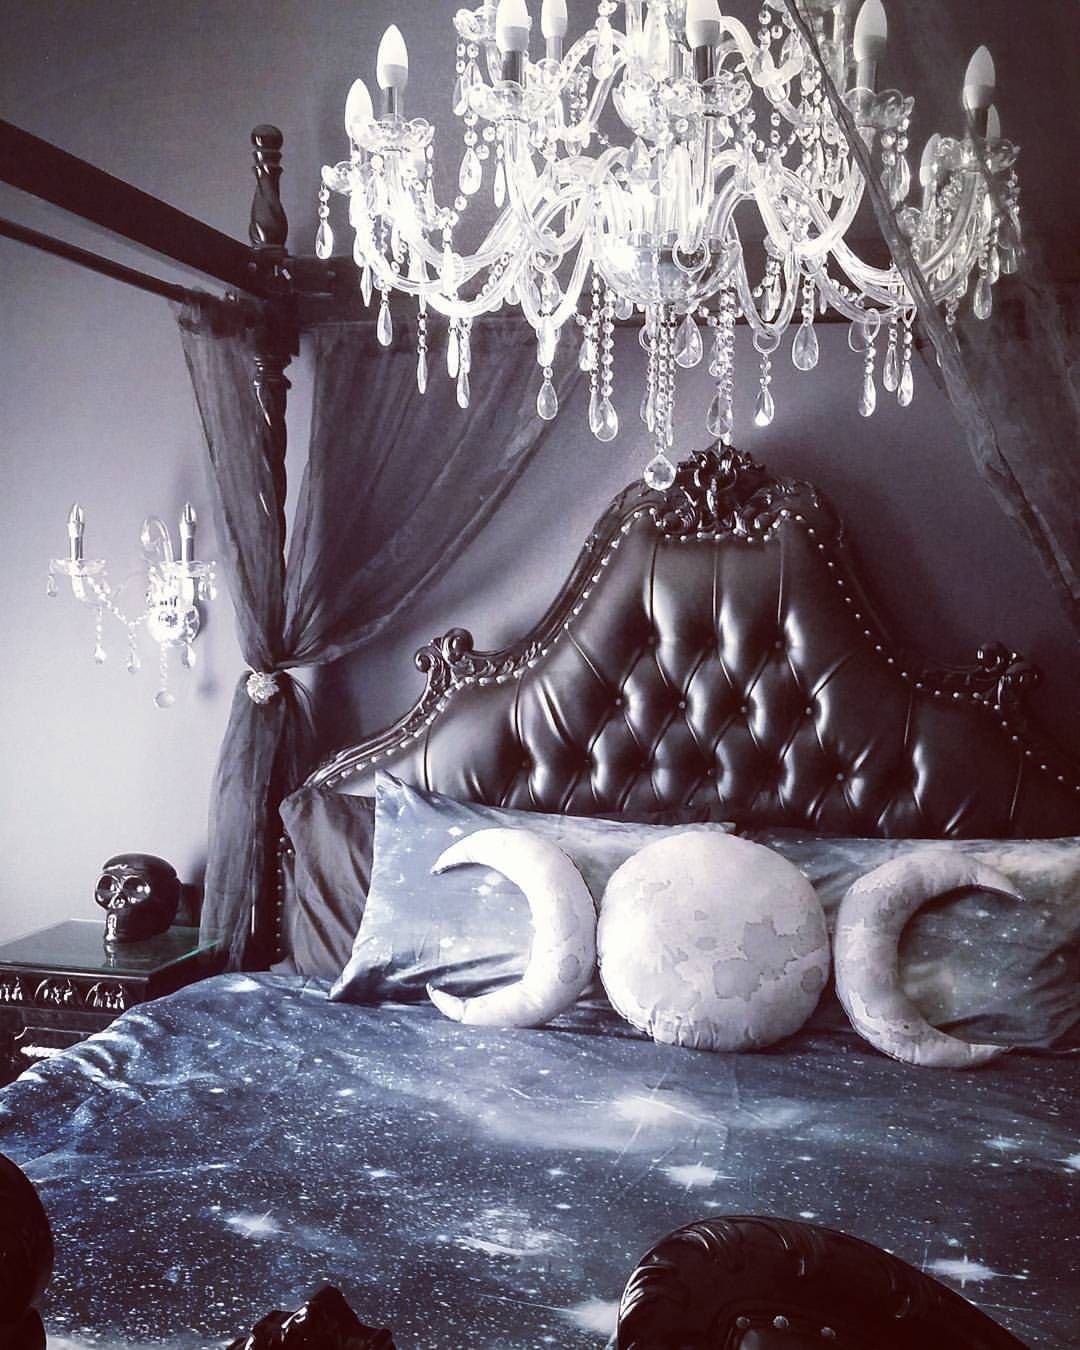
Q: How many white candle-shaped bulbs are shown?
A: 9